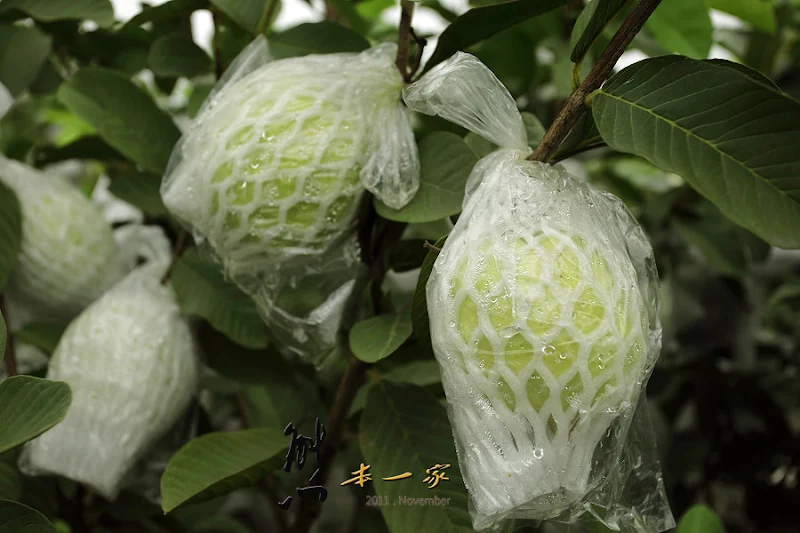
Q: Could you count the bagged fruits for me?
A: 4